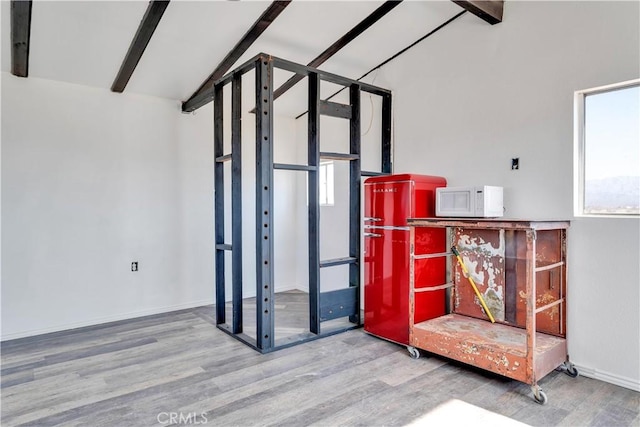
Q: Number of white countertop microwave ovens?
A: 1